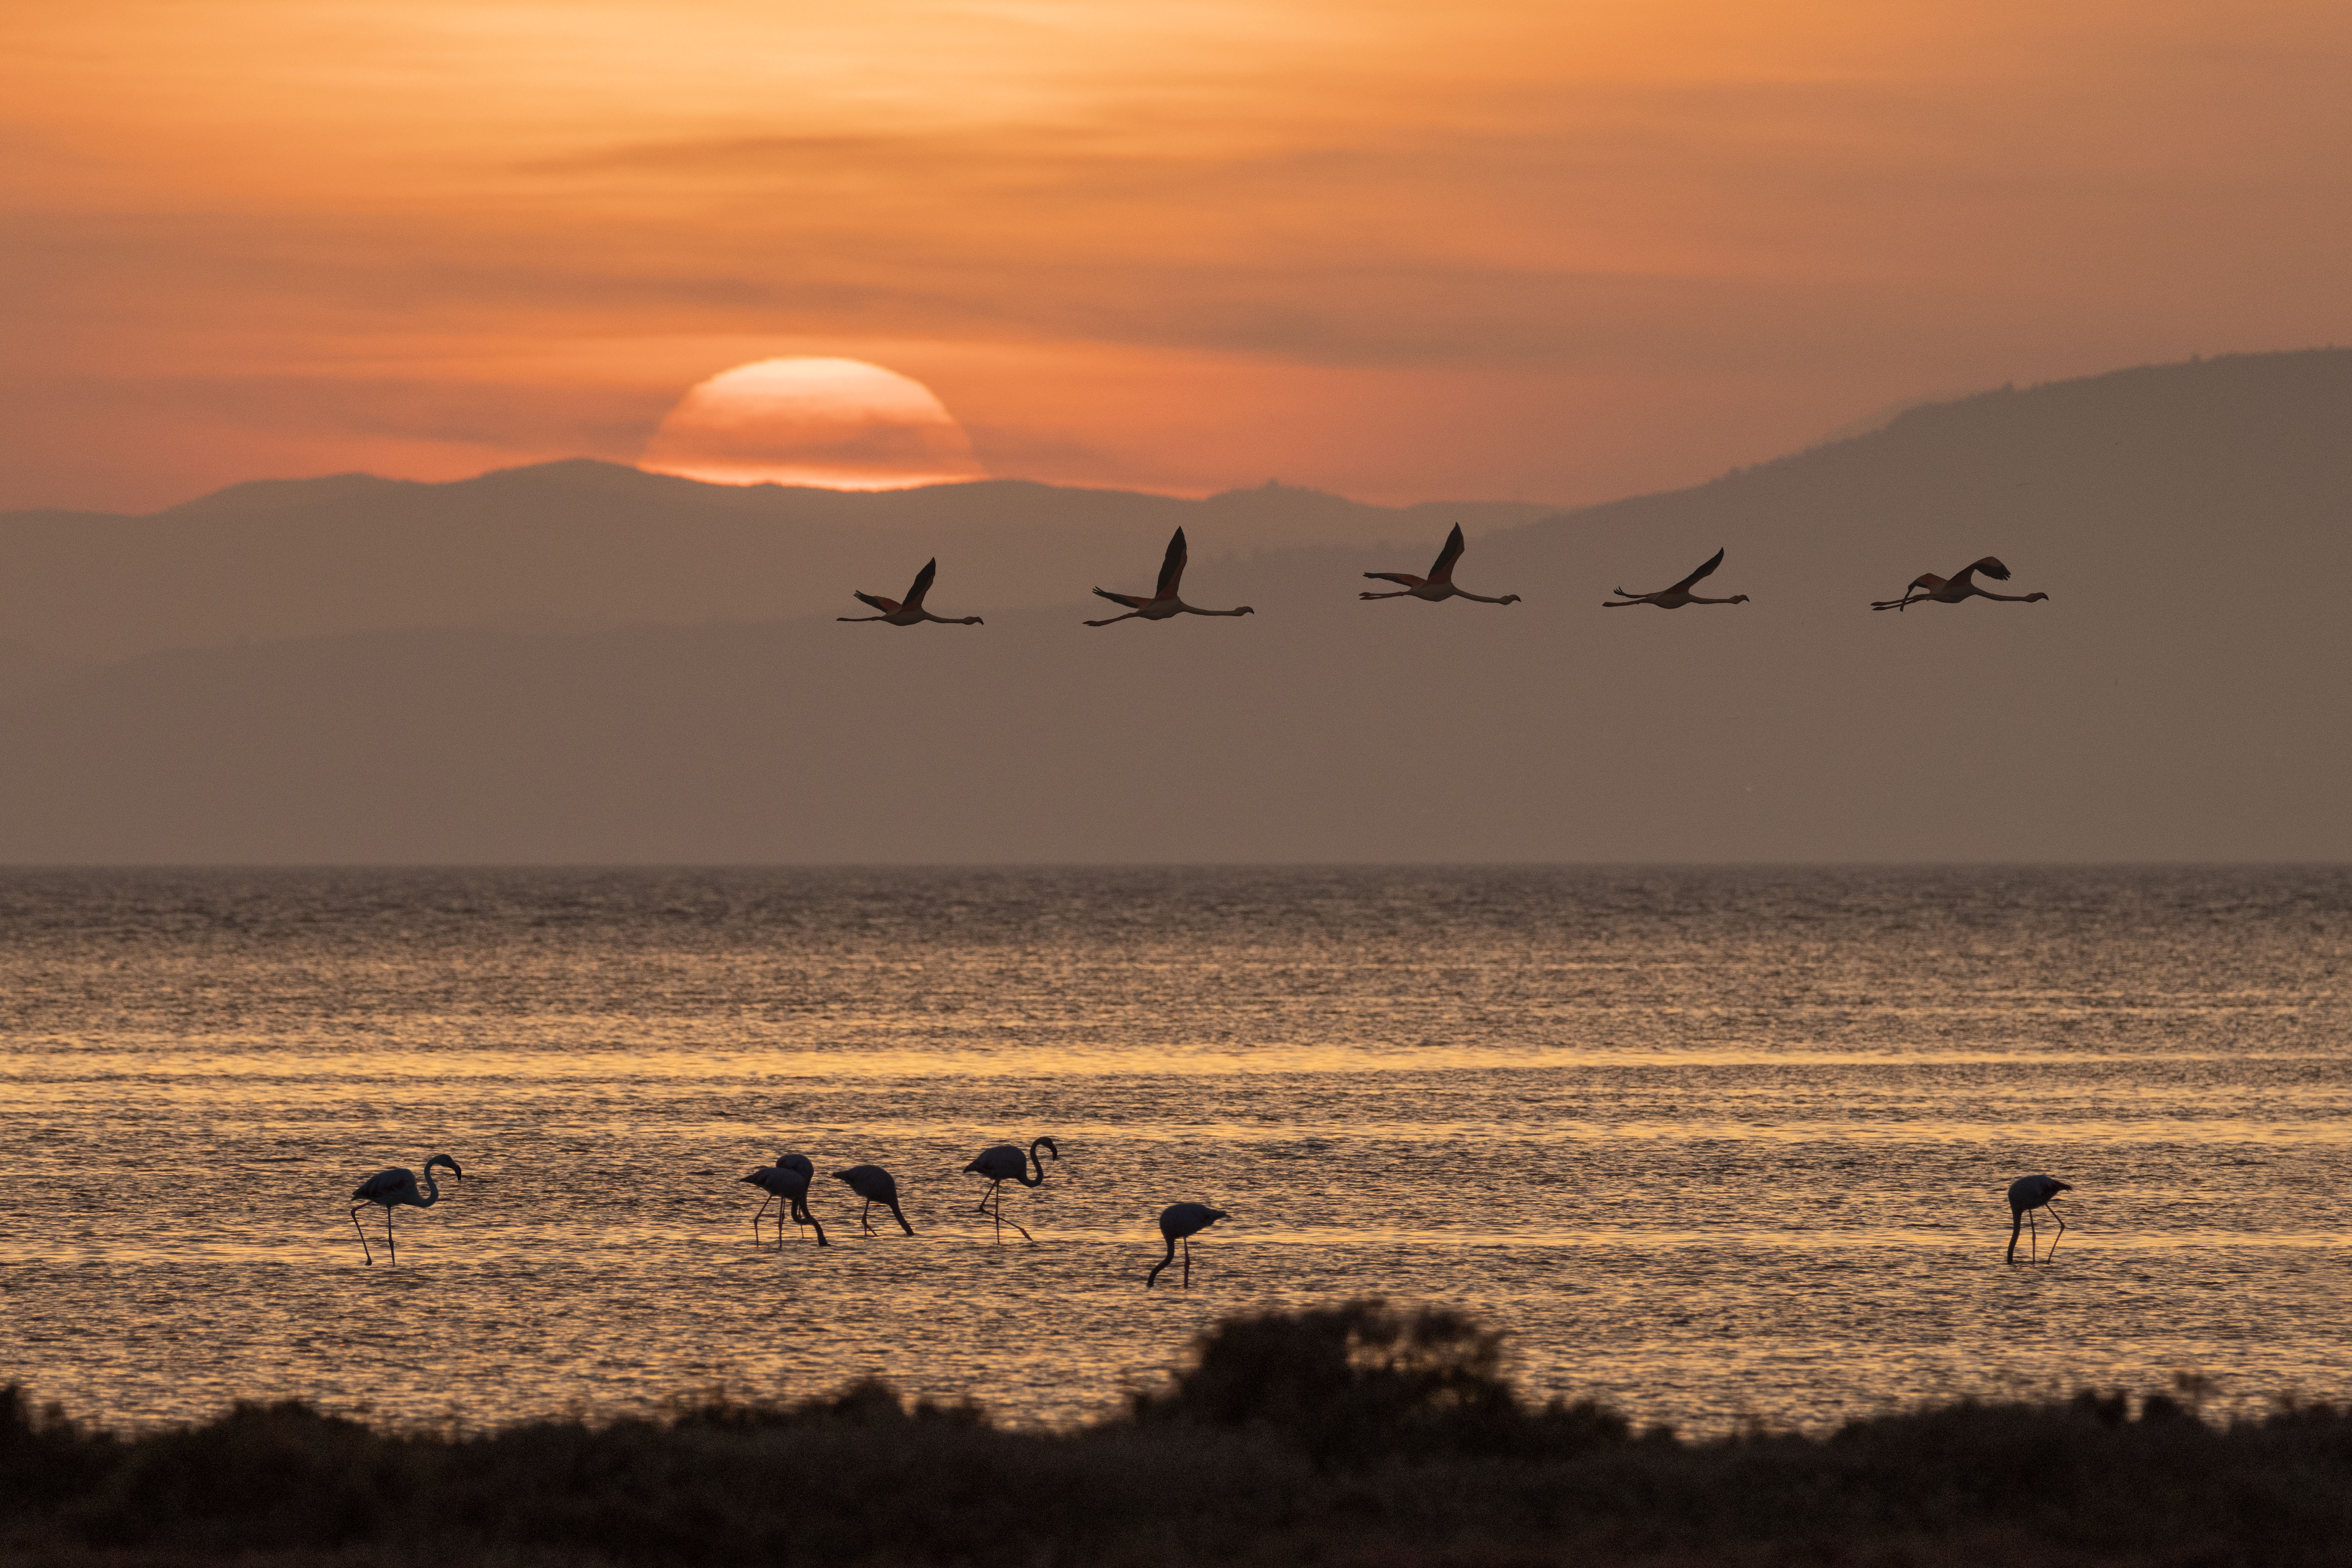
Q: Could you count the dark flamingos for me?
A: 12